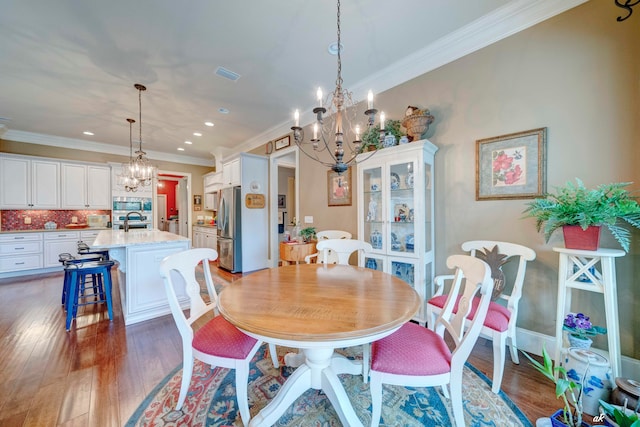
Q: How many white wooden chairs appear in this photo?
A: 5